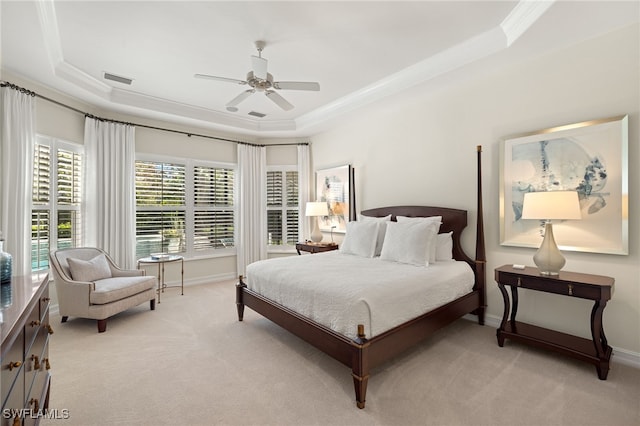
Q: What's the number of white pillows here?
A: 5